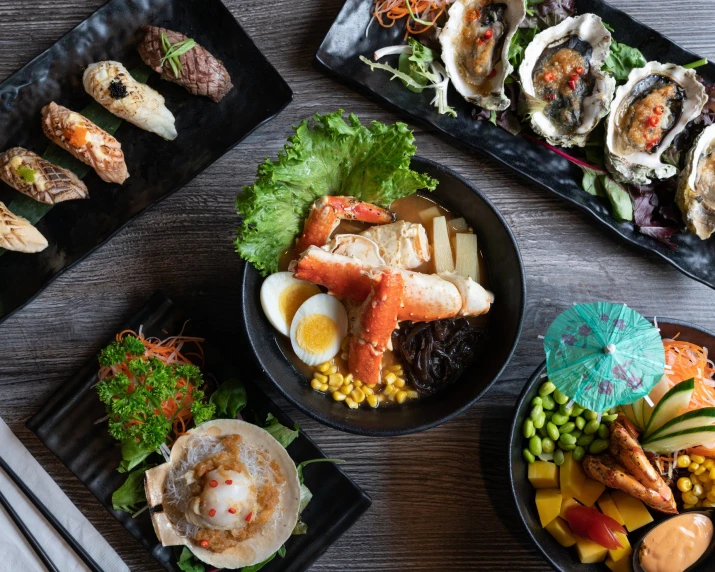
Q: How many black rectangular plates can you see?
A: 3